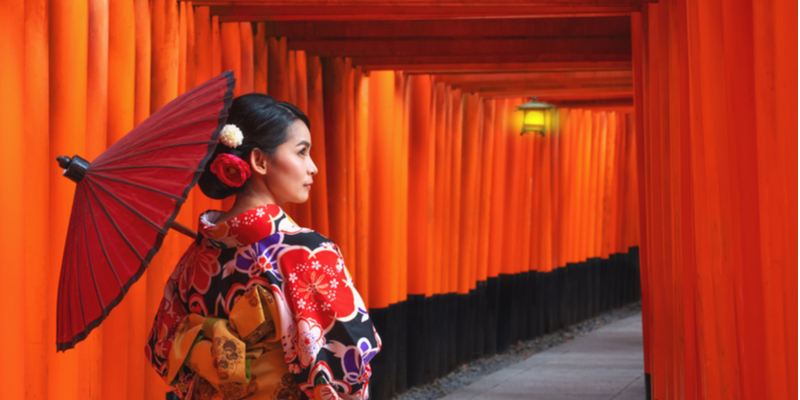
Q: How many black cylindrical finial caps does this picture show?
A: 1